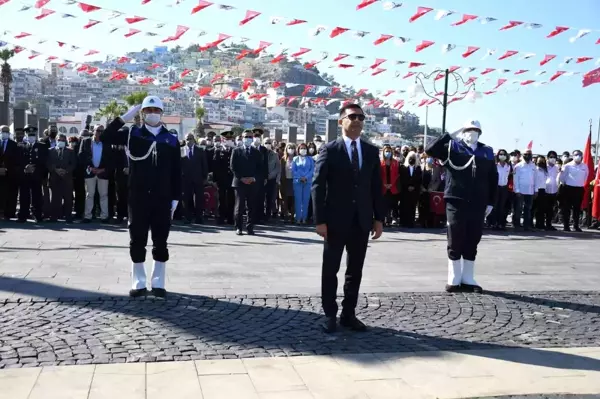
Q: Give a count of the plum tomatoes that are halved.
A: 0